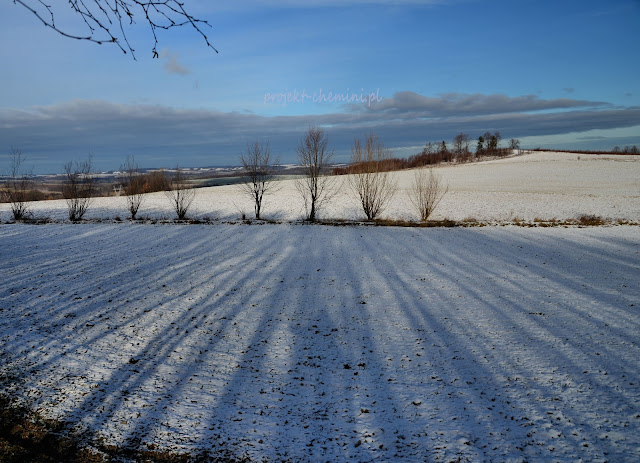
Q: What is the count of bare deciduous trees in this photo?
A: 8